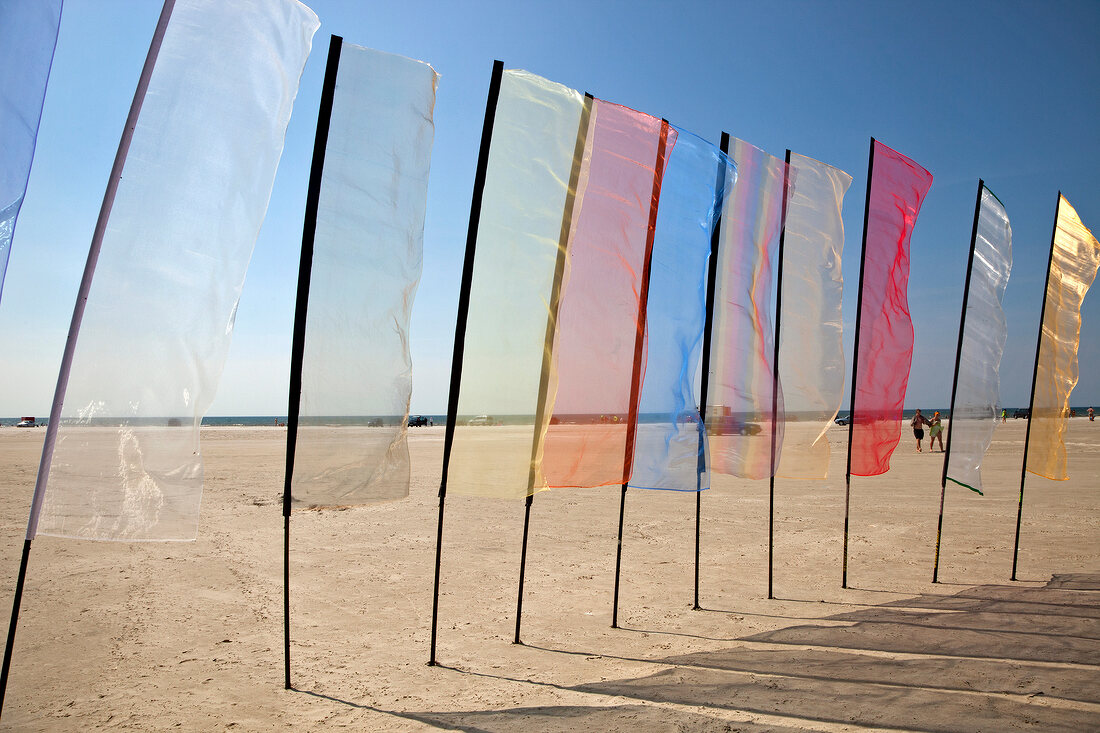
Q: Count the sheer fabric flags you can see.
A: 11